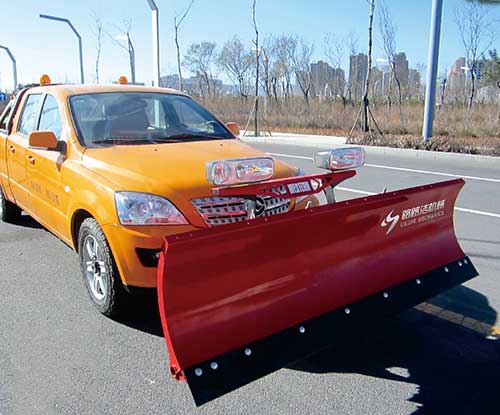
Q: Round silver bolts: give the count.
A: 10